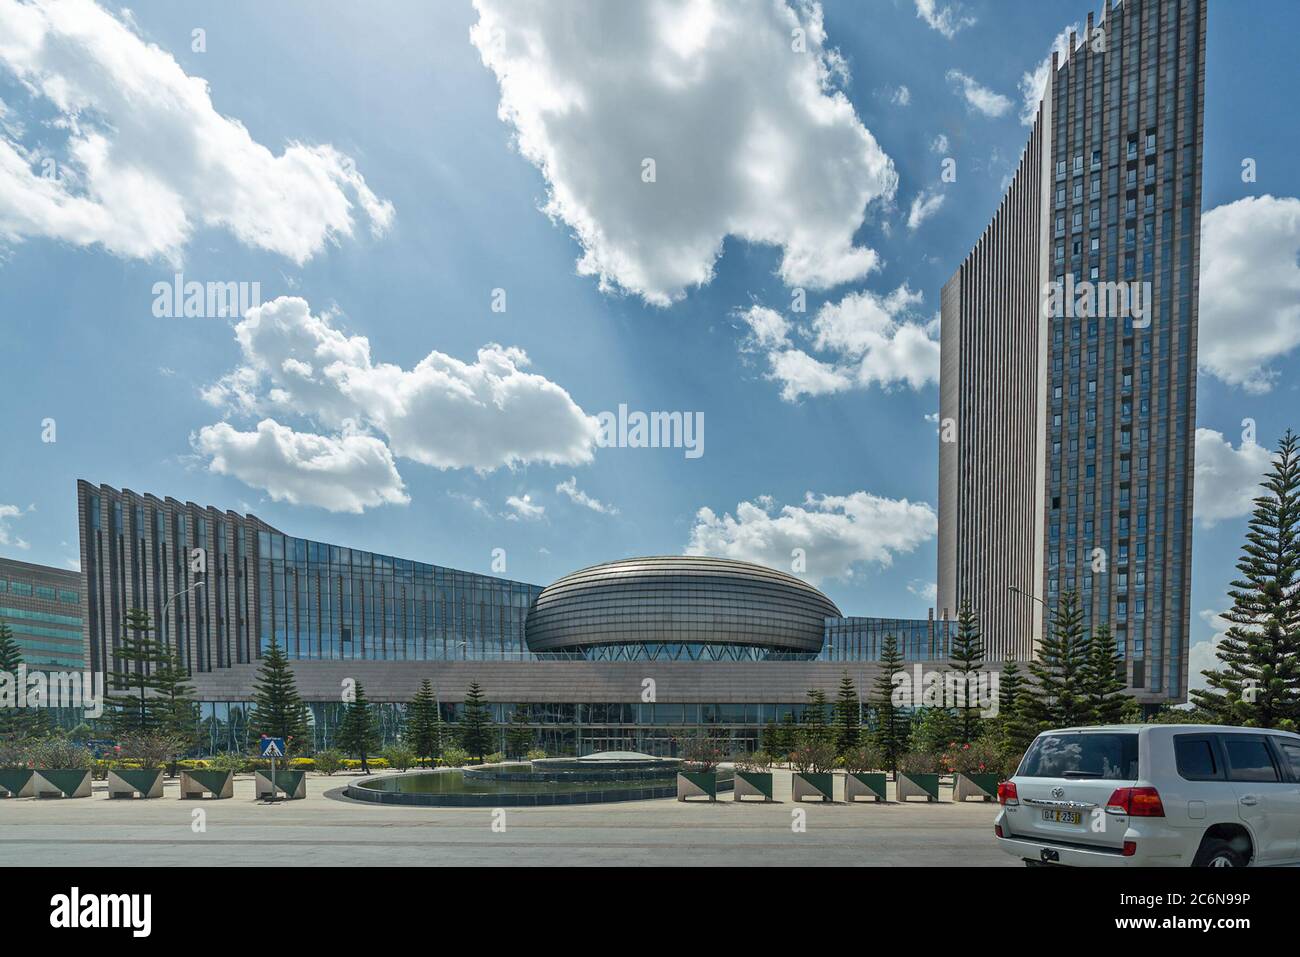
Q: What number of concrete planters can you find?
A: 11